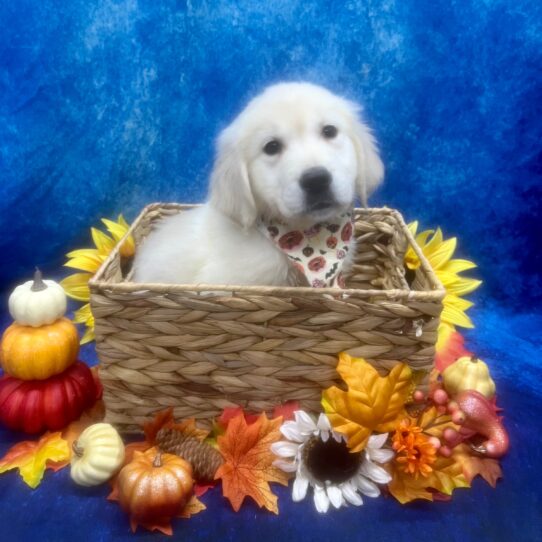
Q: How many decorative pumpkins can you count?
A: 6